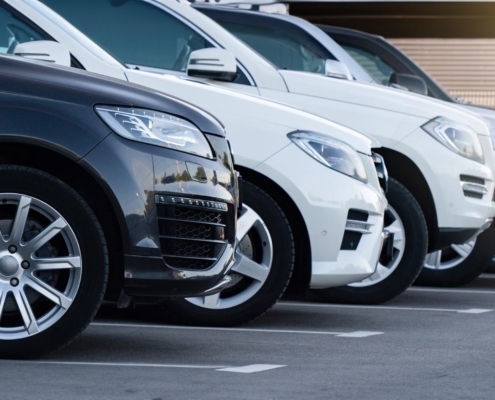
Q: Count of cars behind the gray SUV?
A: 4